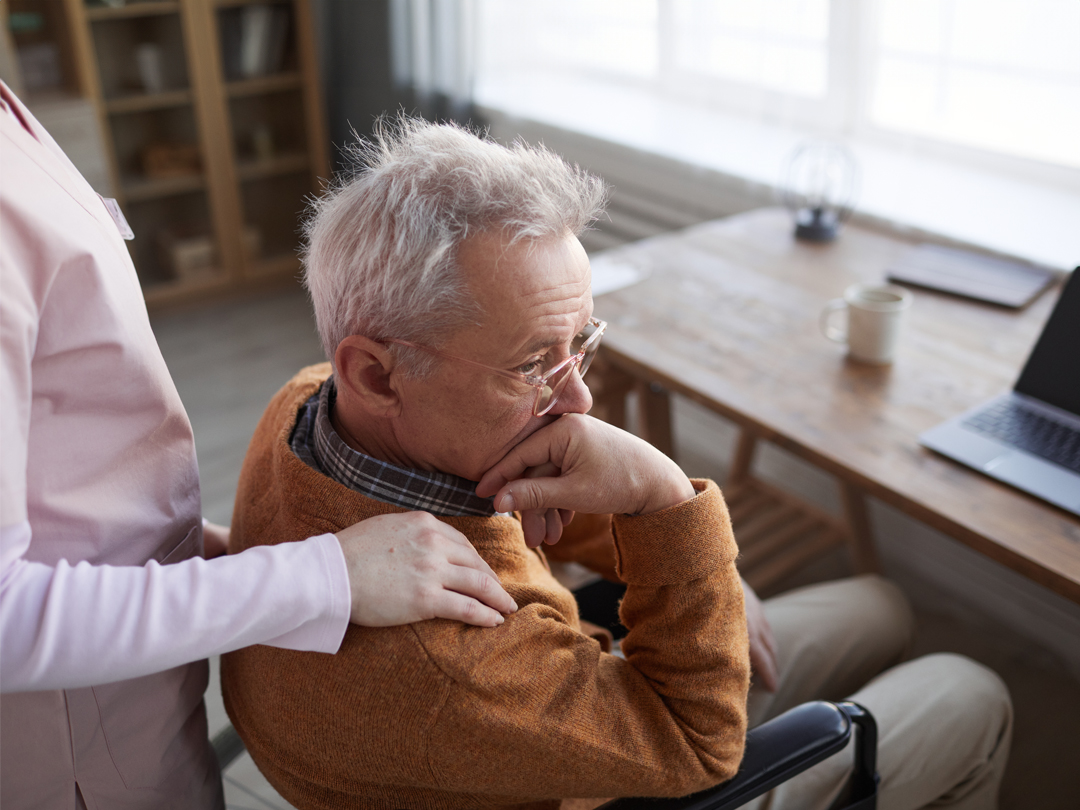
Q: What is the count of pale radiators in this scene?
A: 1